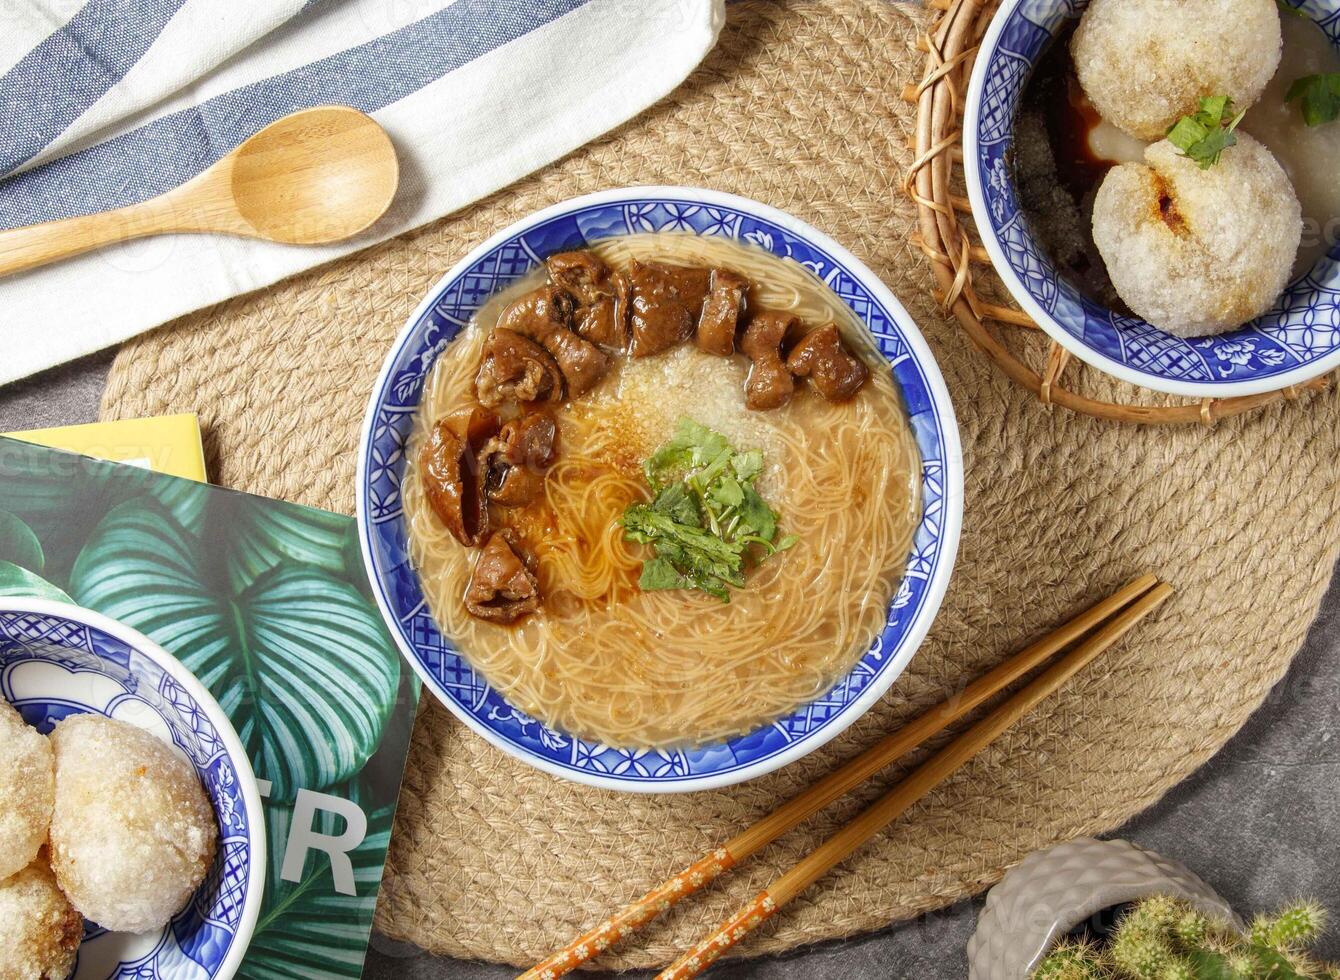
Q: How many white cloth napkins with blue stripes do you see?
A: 1